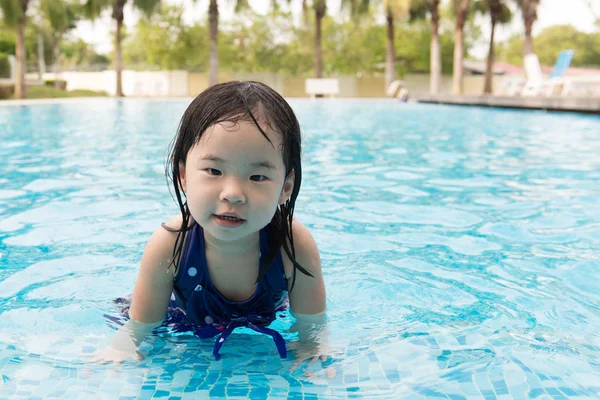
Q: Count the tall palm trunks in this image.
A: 9